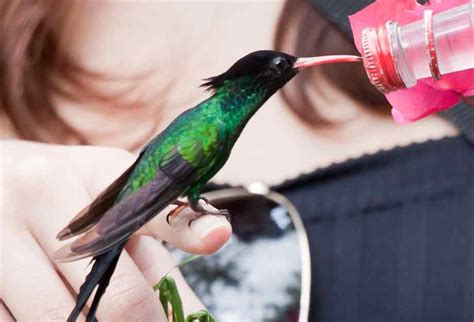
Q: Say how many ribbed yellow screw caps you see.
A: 0